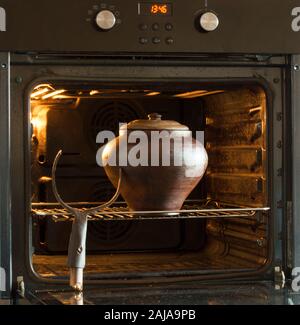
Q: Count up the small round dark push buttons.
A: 6